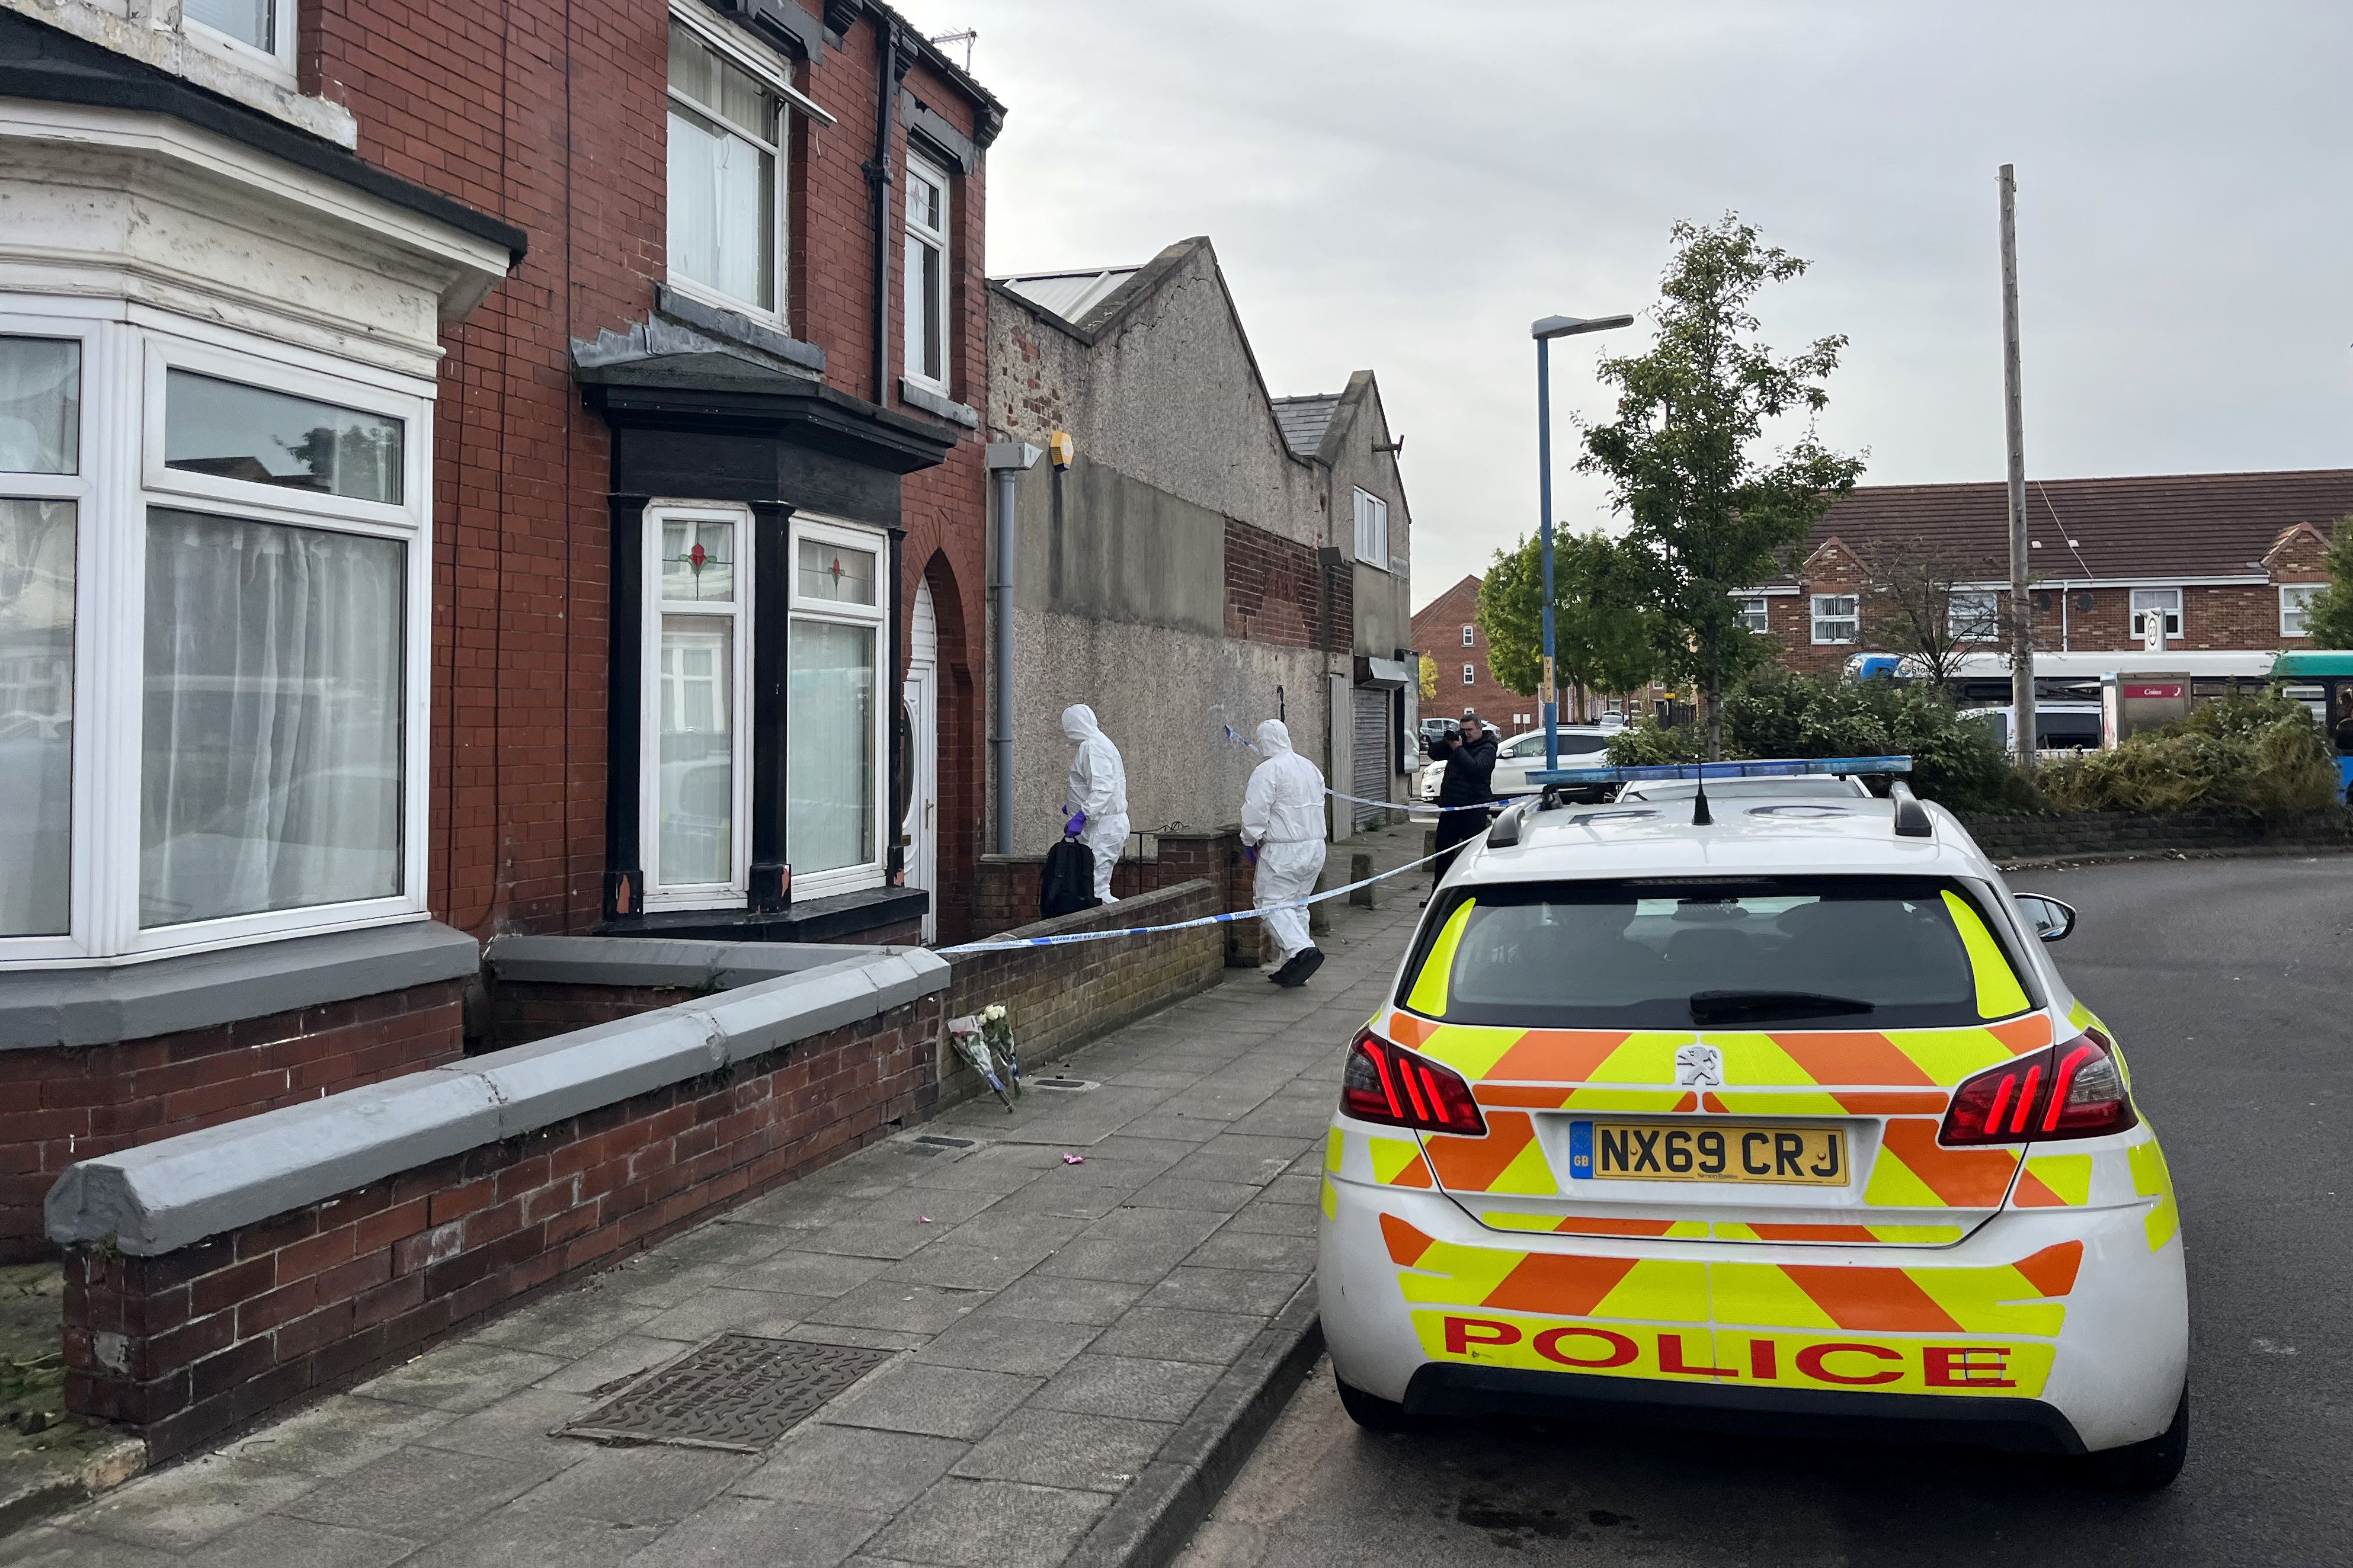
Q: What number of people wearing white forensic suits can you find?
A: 2